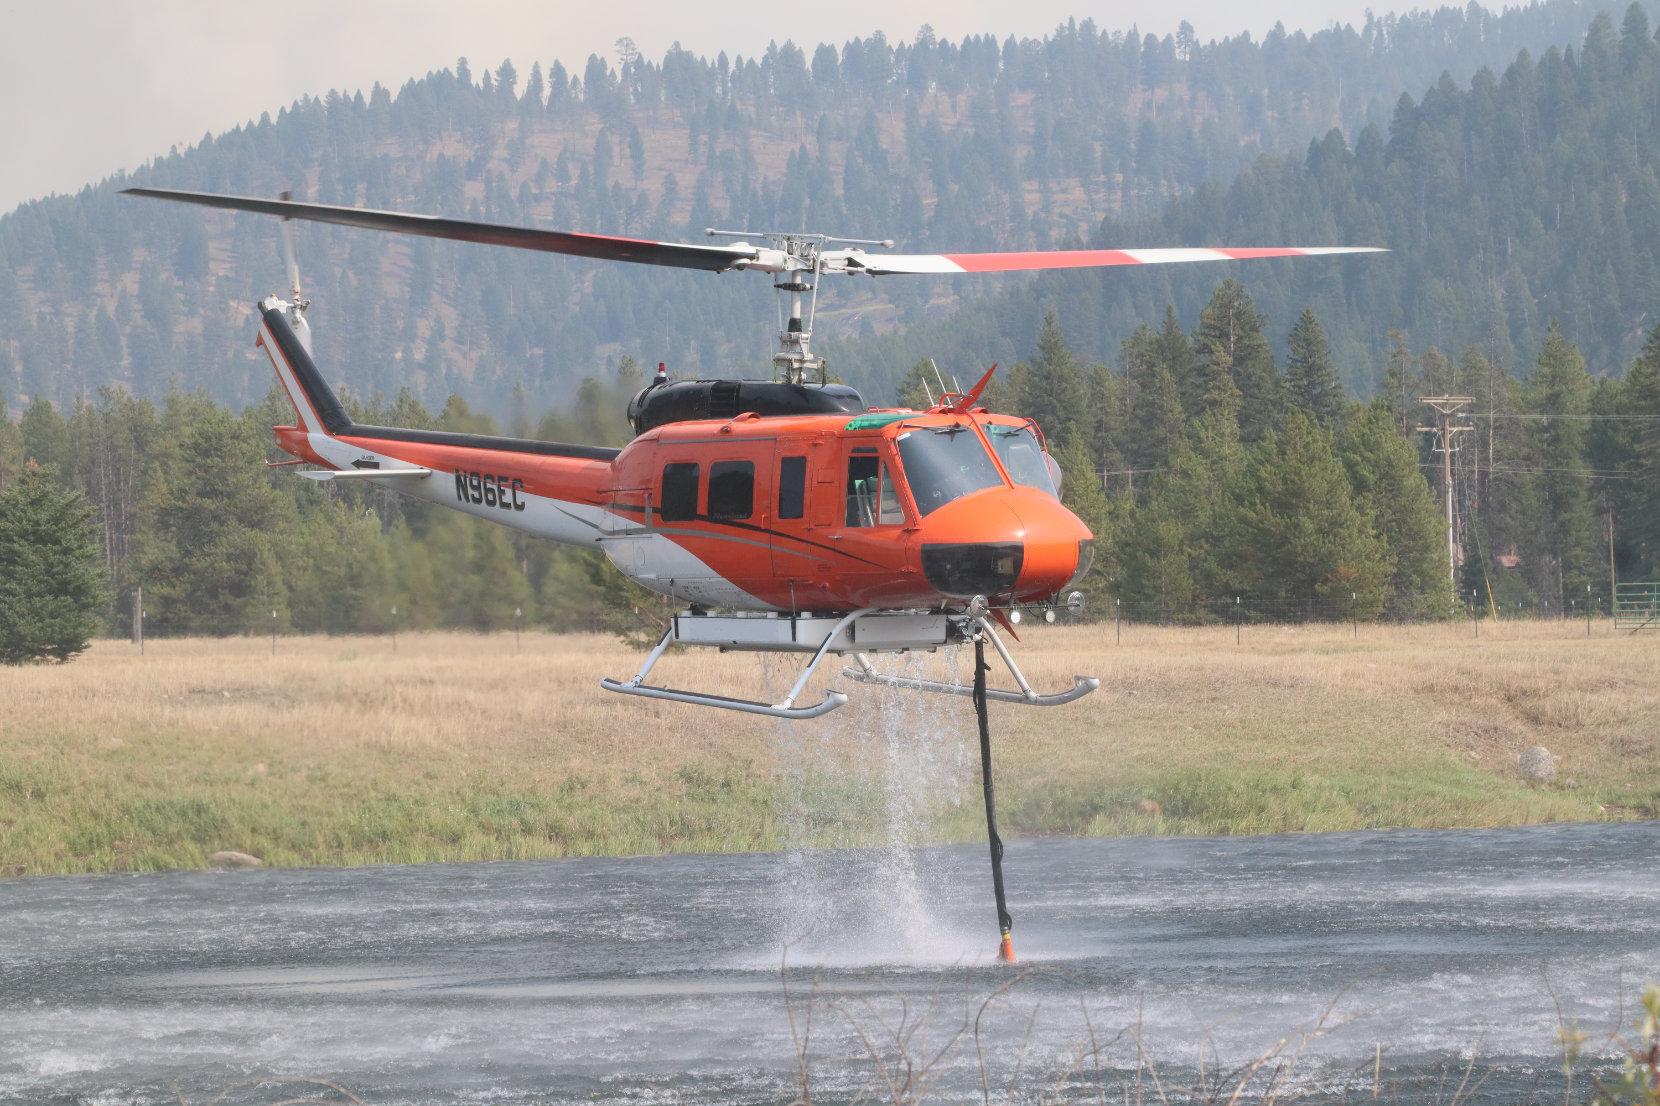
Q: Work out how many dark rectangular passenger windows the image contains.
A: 3